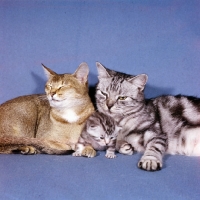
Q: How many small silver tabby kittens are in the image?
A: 1